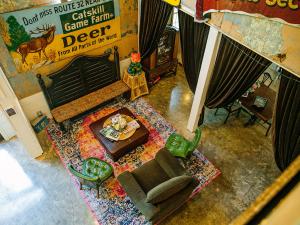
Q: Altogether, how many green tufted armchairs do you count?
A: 2